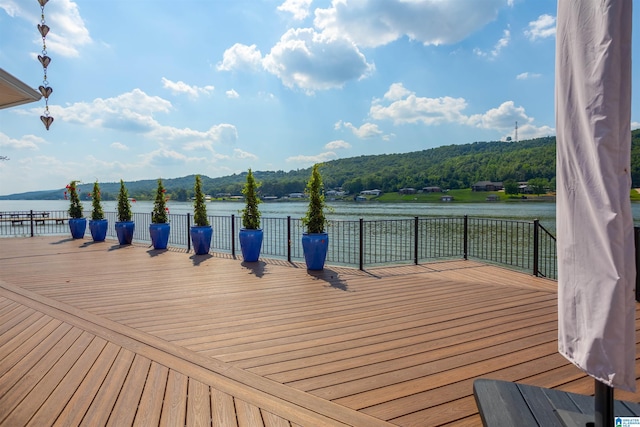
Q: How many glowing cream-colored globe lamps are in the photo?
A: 0